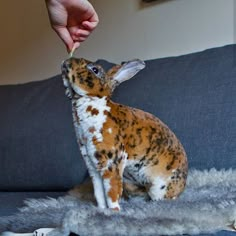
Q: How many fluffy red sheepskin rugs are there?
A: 0